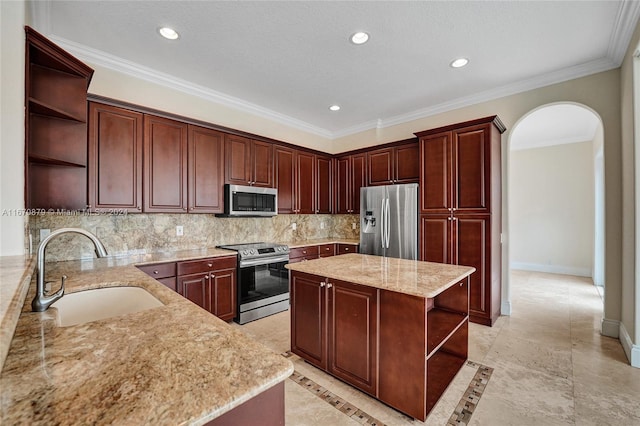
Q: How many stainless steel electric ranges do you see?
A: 1